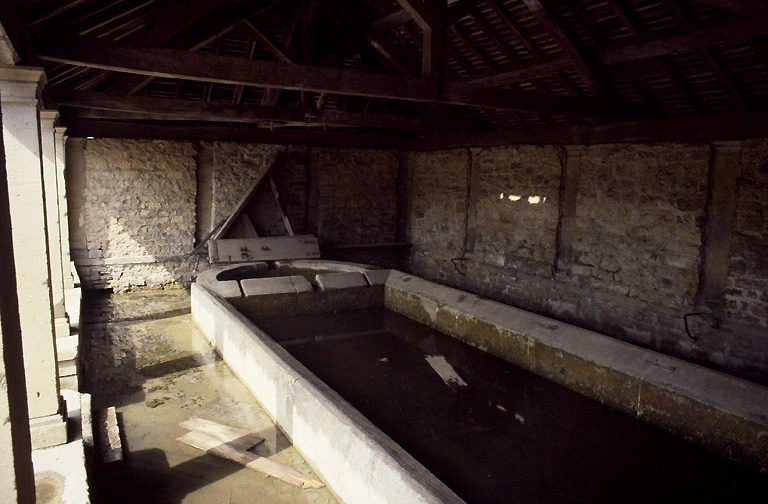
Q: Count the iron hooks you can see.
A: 2